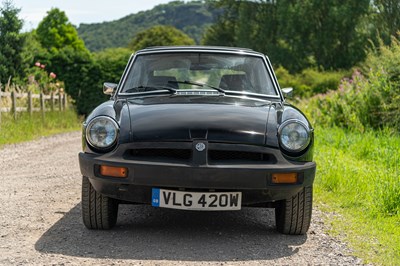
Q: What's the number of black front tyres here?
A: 2